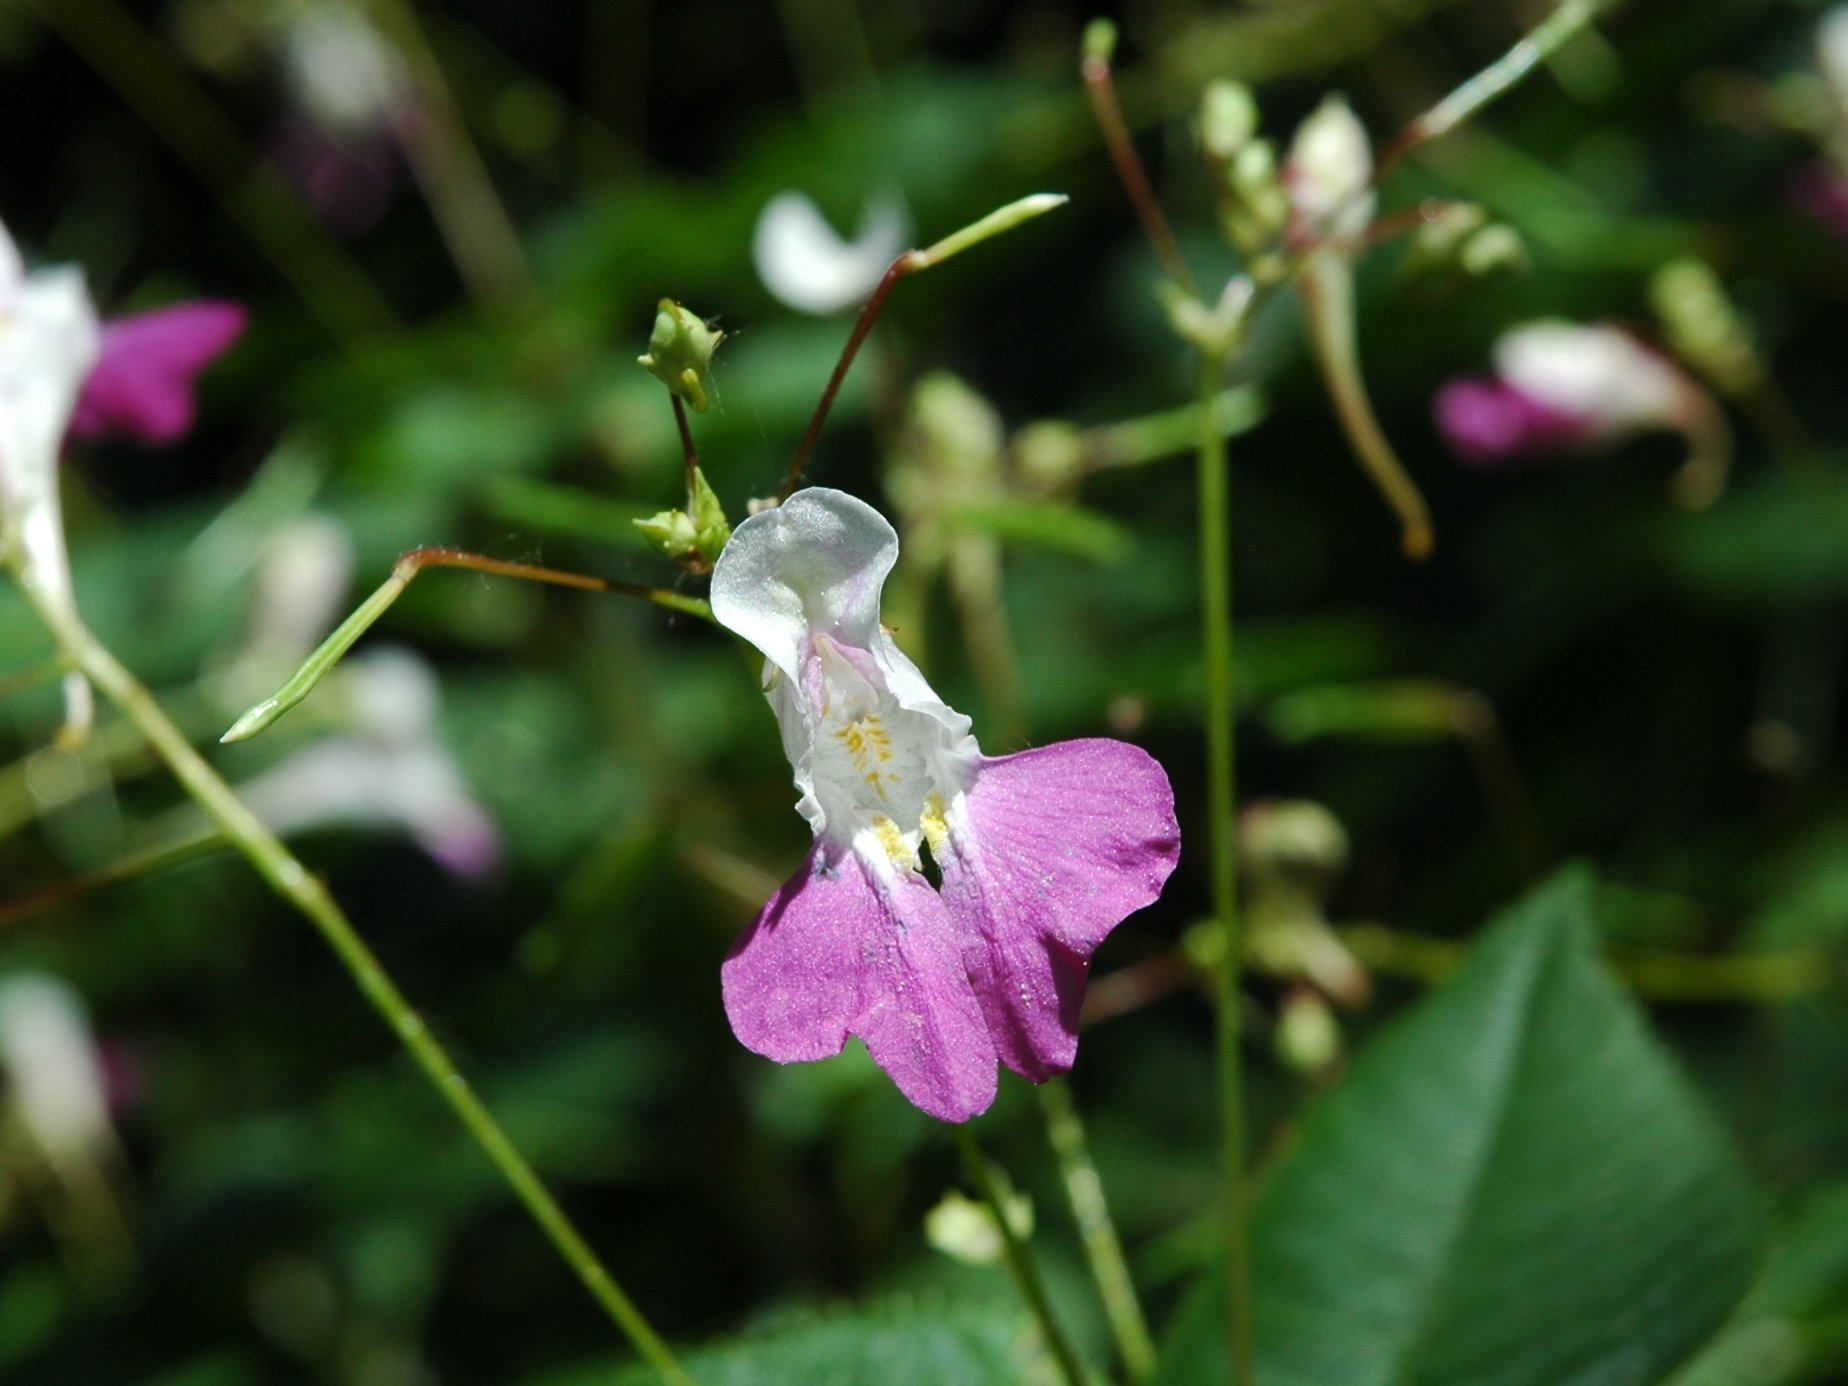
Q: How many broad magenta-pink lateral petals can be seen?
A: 2